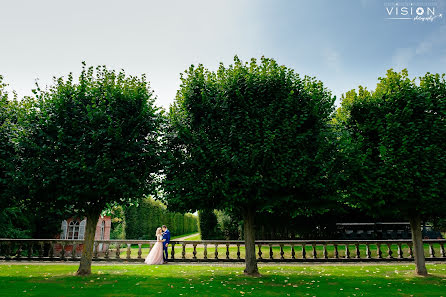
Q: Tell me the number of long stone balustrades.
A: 1